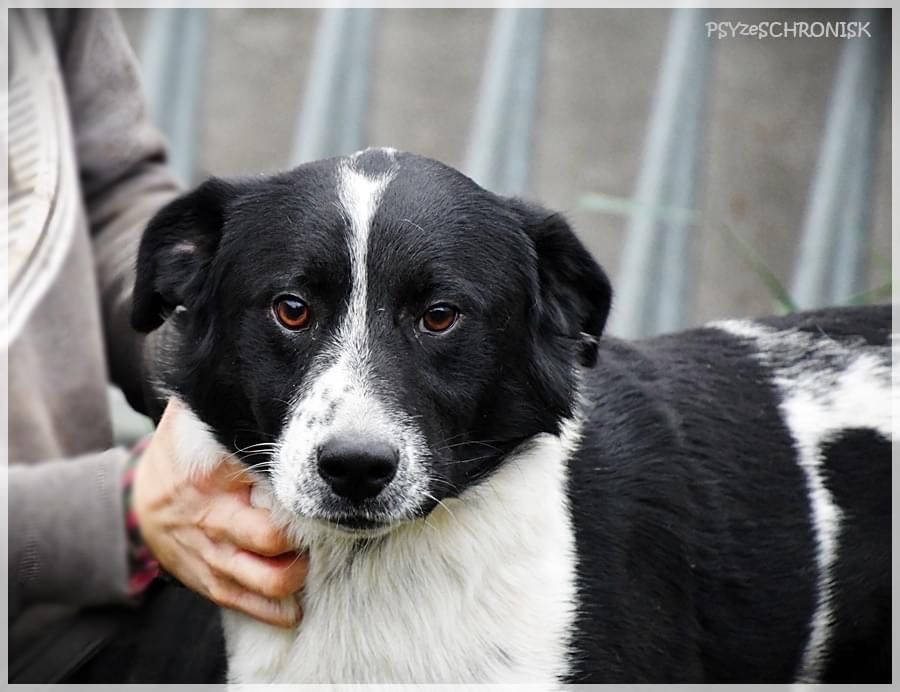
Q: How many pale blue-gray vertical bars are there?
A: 5